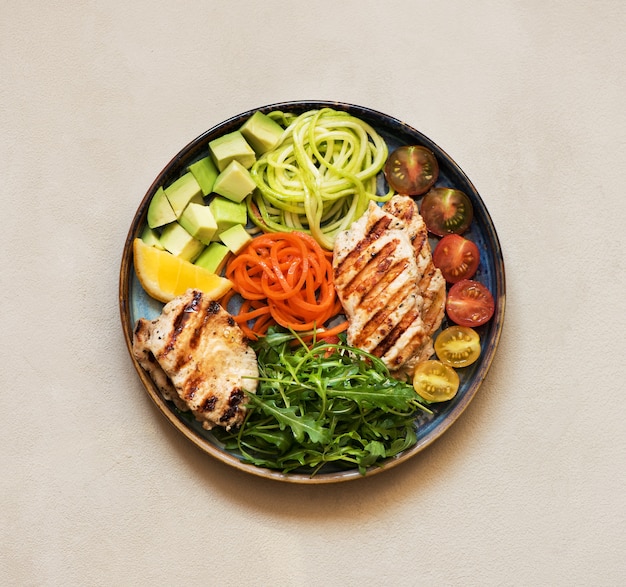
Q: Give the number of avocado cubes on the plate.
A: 12